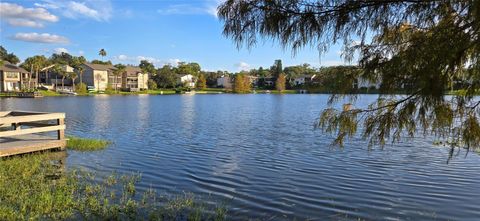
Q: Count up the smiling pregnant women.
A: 0